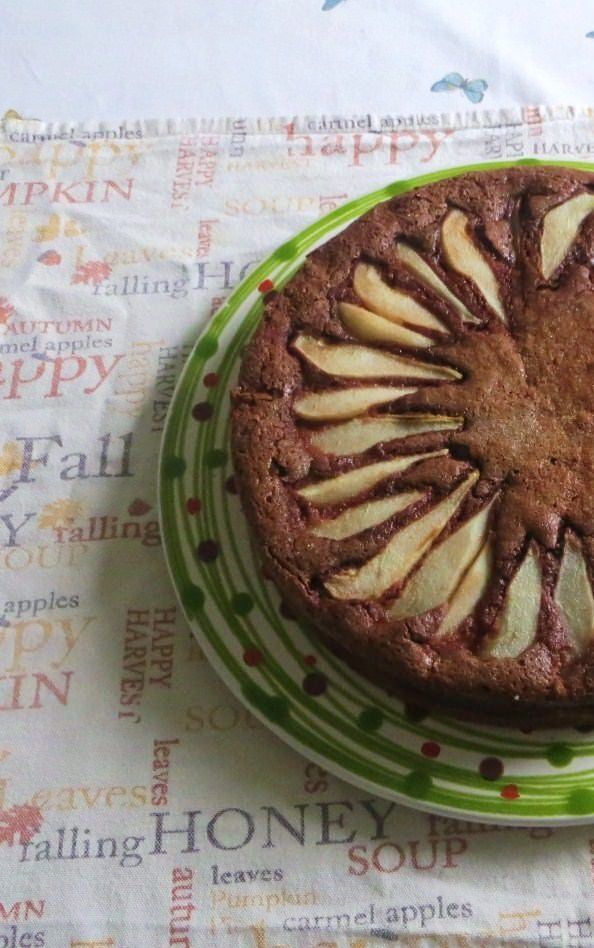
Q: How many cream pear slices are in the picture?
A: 15